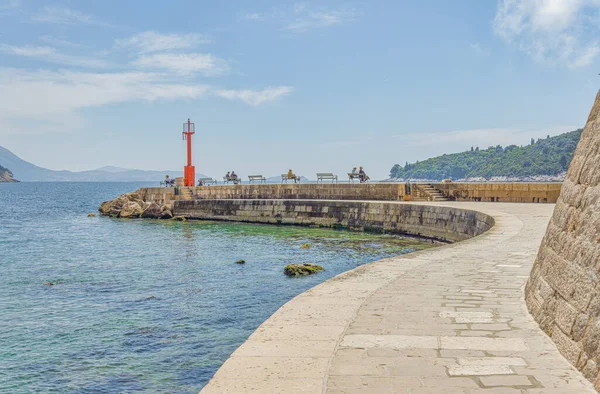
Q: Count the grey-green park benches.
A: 7